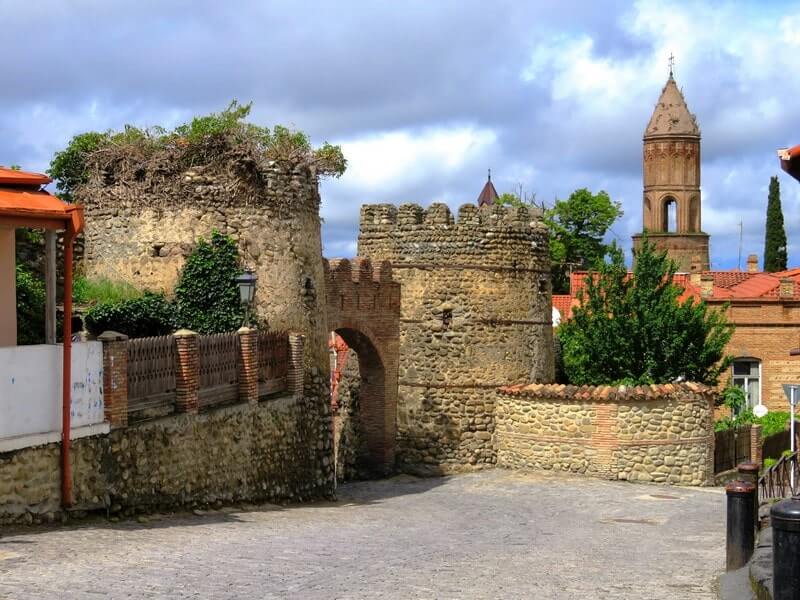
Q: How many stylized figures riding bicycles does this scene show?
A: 0